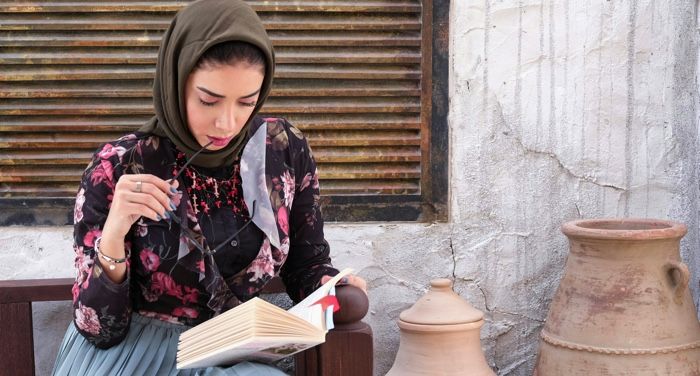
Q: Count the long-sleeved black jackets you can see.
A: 1